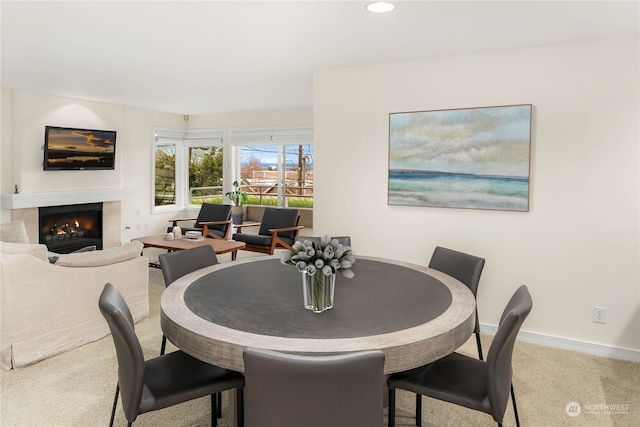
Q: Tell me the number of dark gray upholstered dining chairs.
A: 6